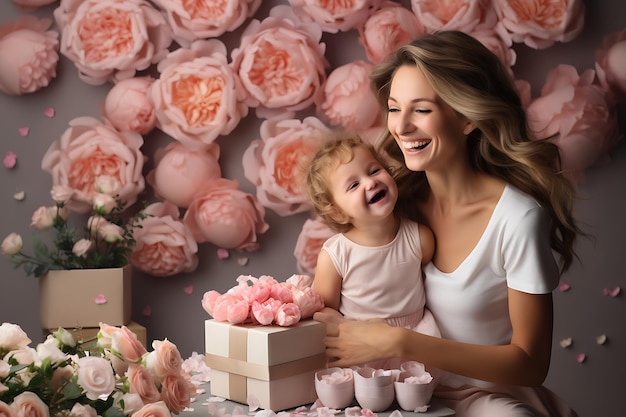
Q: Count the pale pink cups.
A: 3